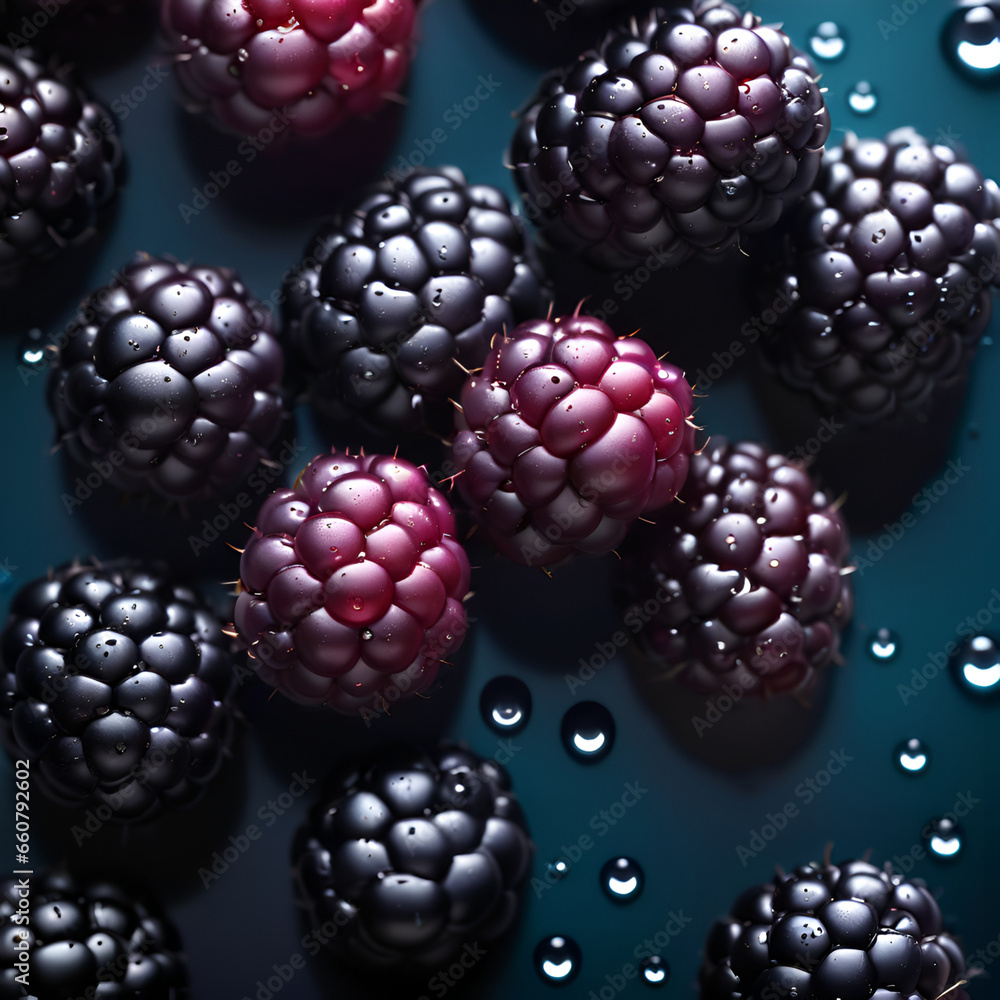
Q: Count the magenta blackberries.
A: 3